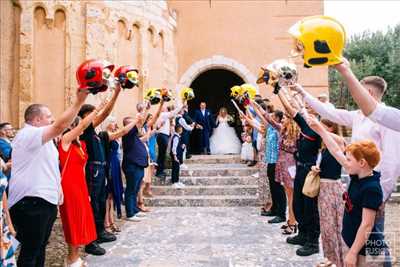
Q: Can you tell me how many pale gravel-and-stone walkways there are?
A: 1